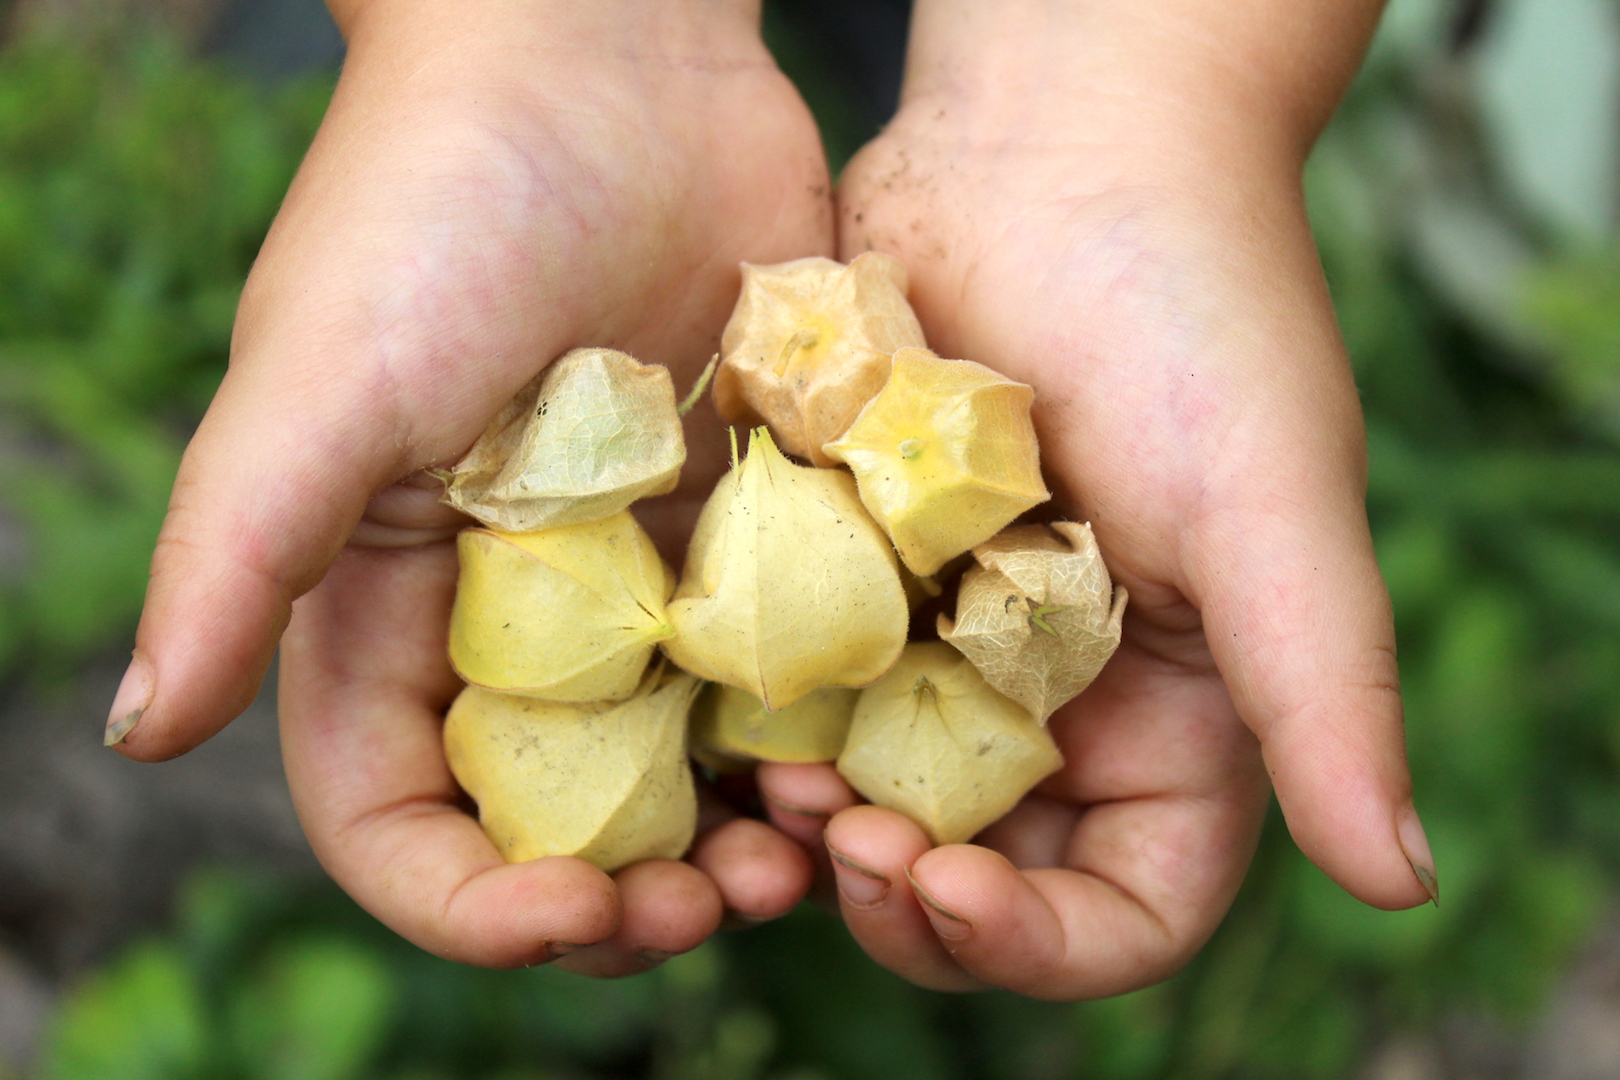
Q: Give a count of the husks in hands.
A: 9